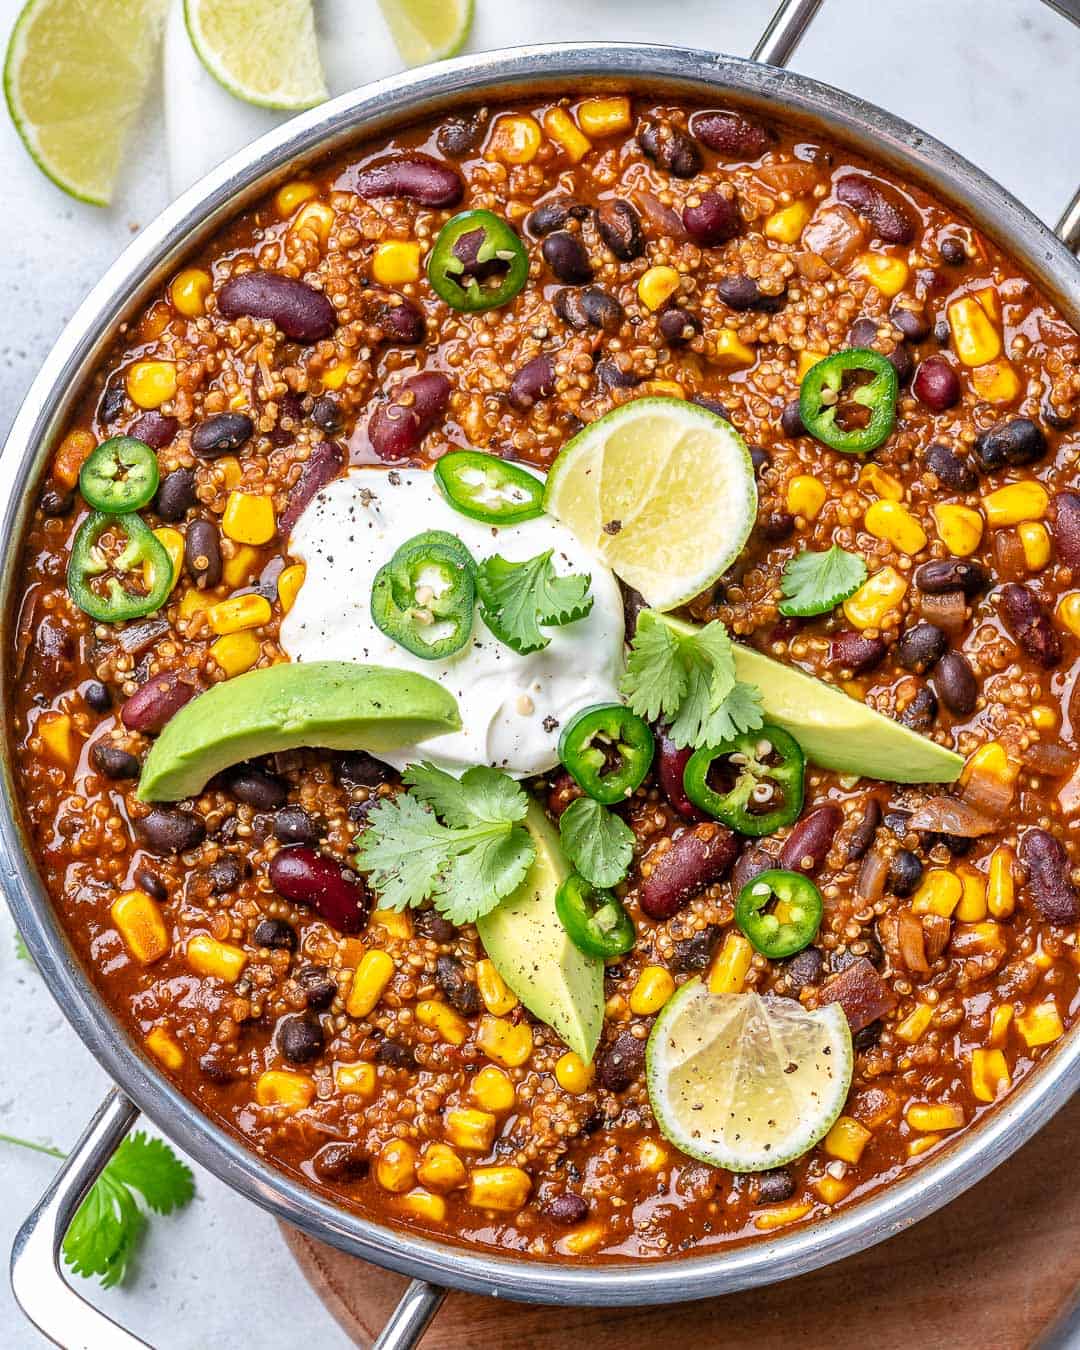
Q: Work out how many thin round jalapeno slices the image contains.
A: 11